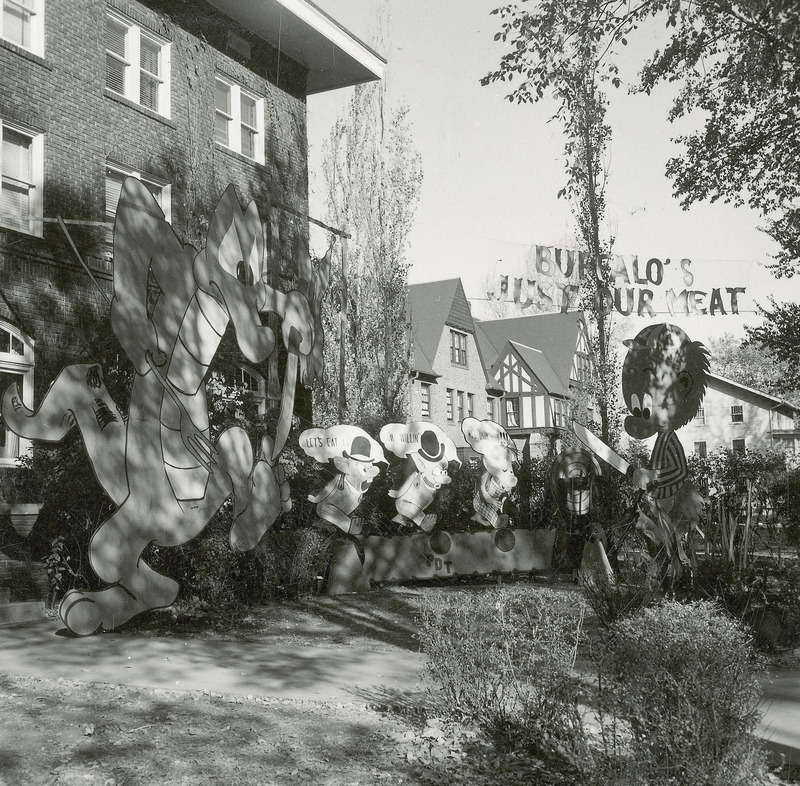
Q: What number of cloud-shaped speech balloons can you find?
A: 3